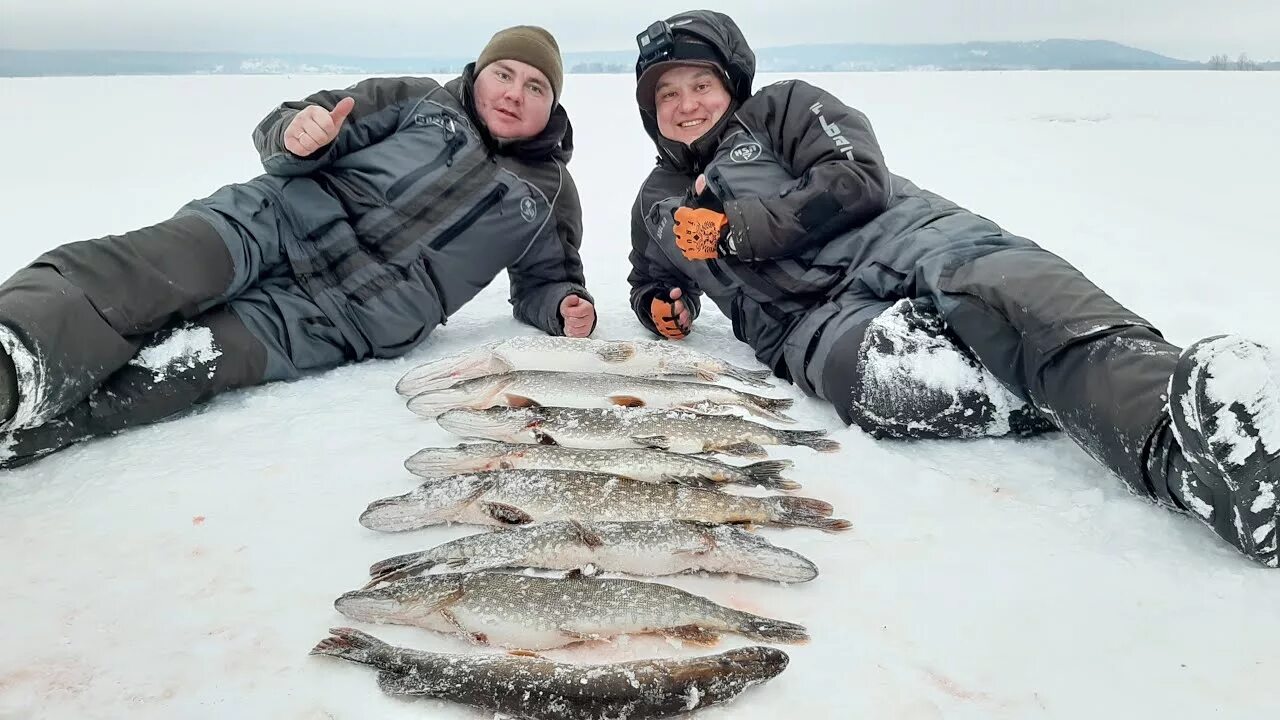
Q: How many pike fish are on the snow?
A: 8